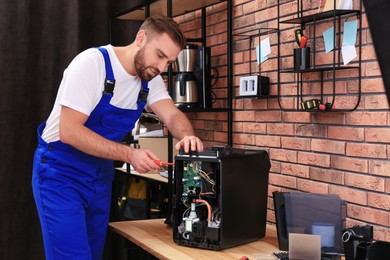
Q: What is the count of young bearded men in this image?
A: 1